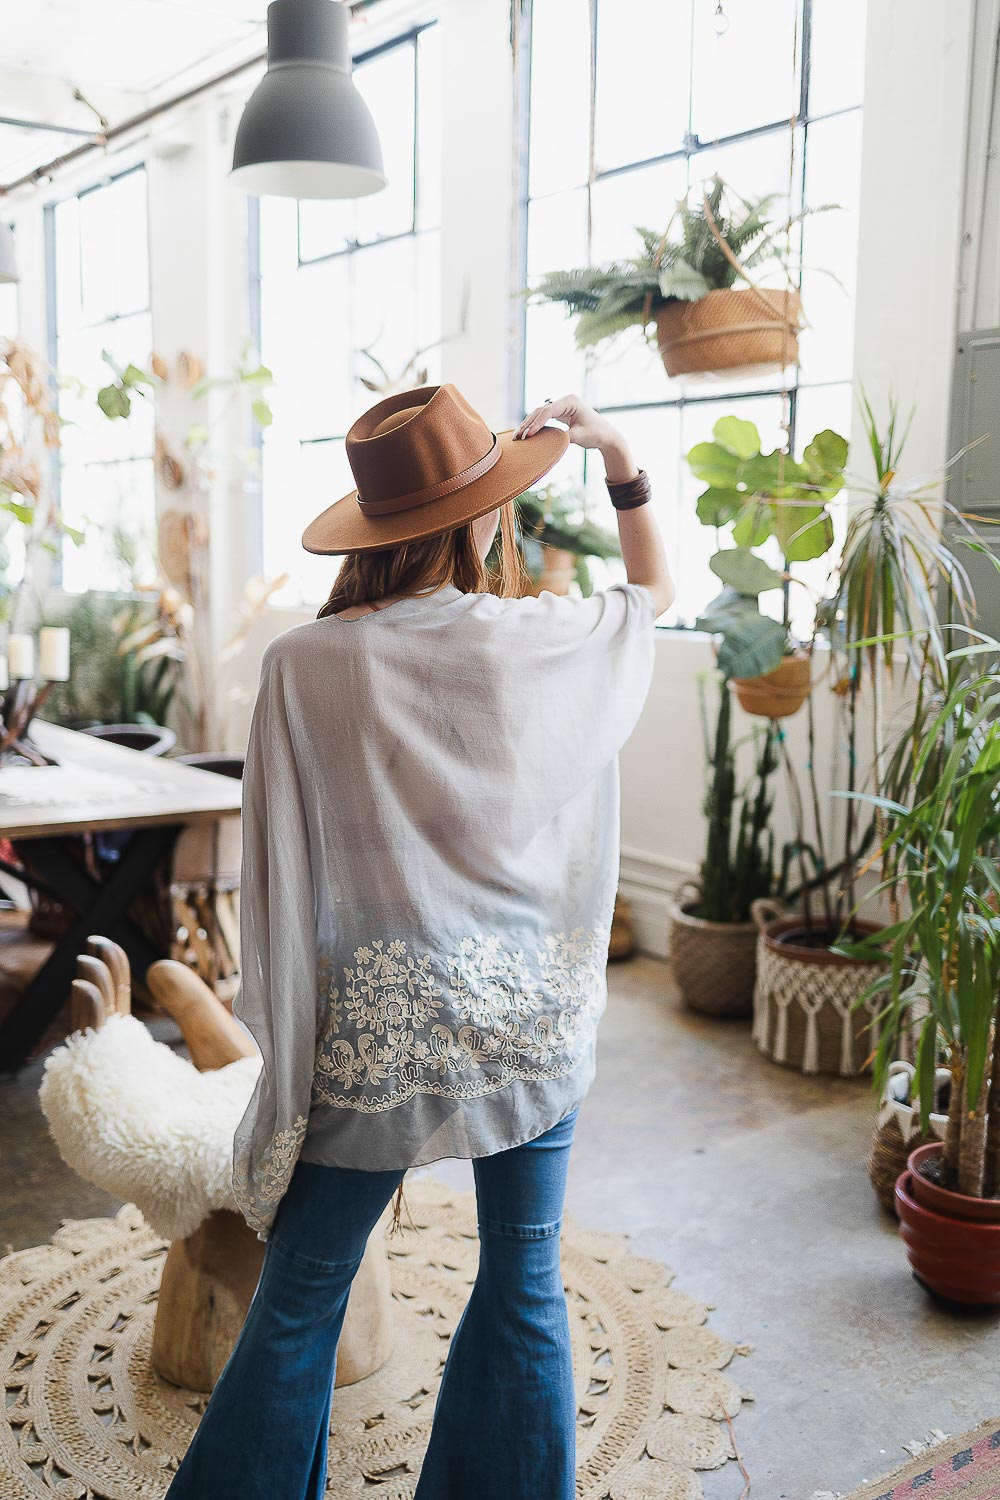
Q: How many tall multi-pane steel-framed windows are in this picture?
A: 3